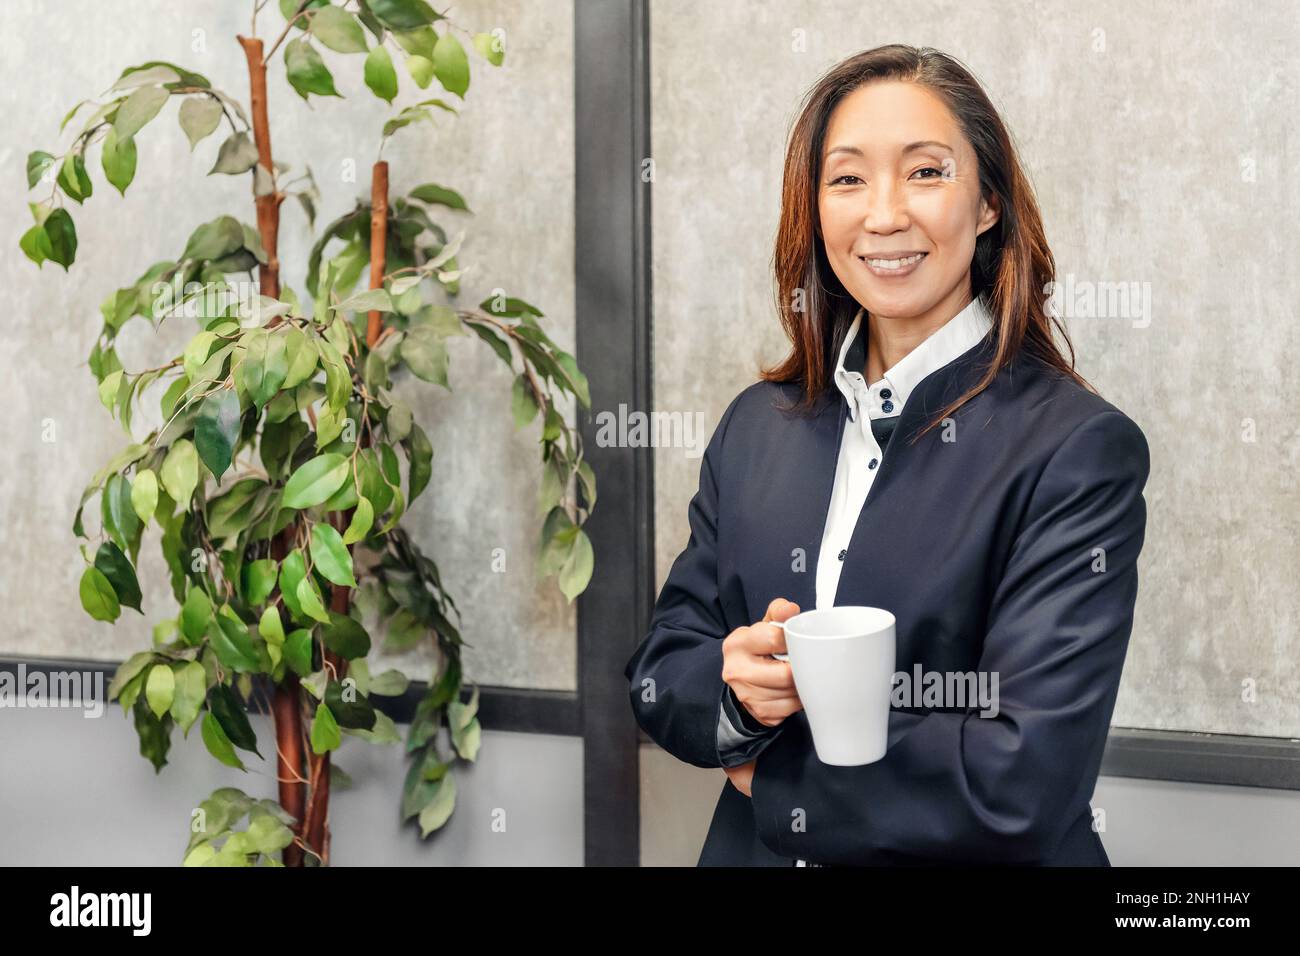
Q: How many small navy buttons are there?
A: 4